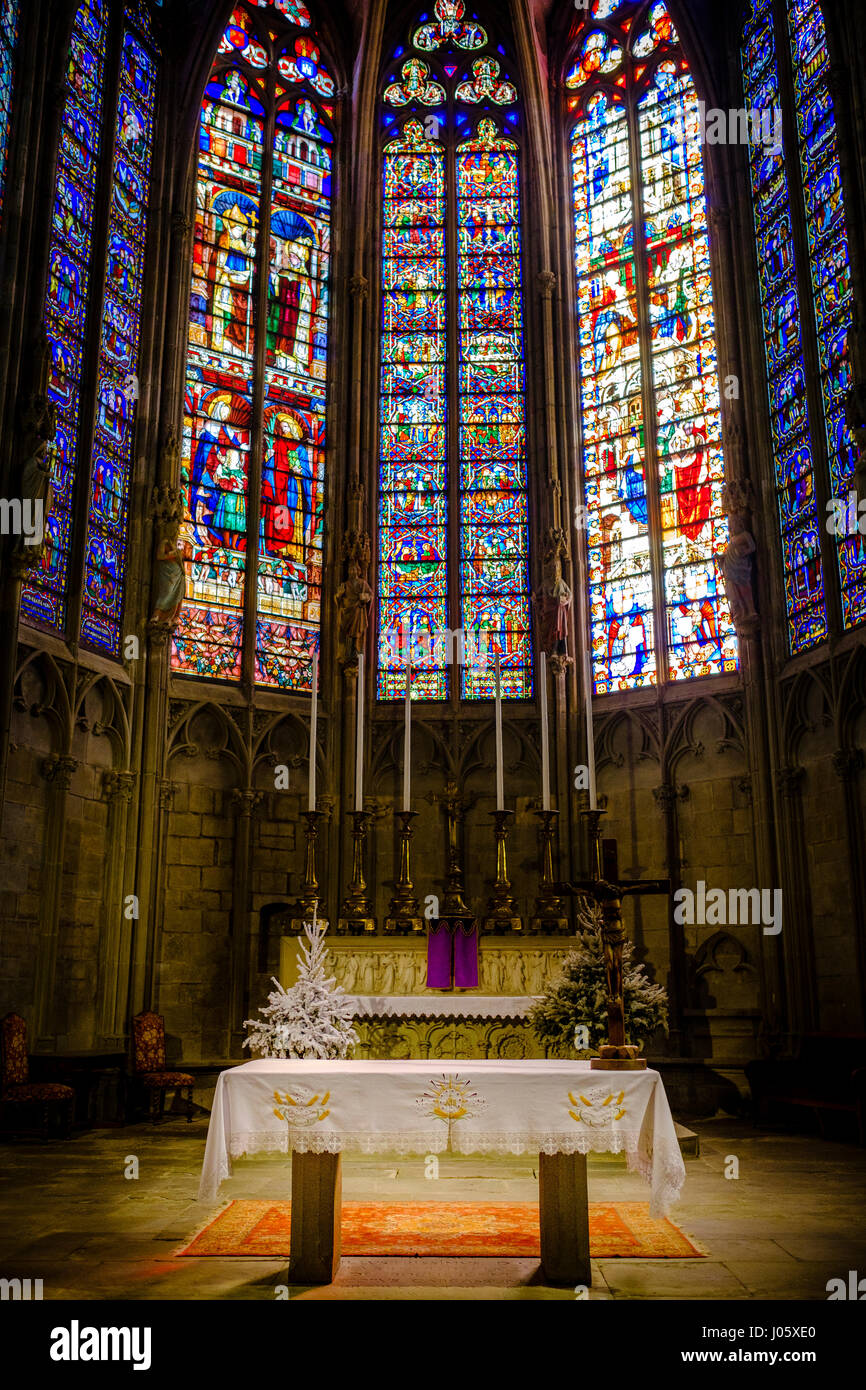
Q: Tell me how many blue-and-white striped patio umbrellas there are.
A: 0